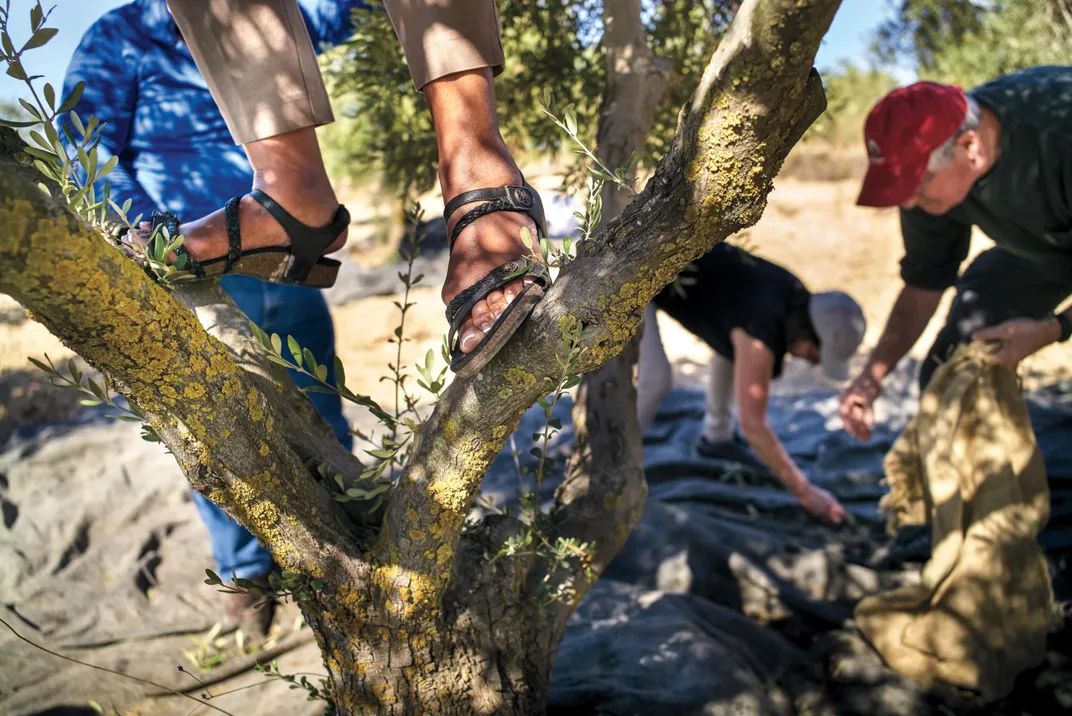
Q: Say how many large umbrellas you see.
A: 0